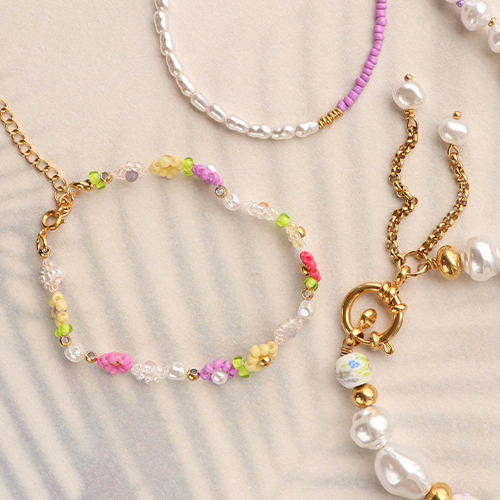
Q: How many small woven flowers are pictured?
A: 13